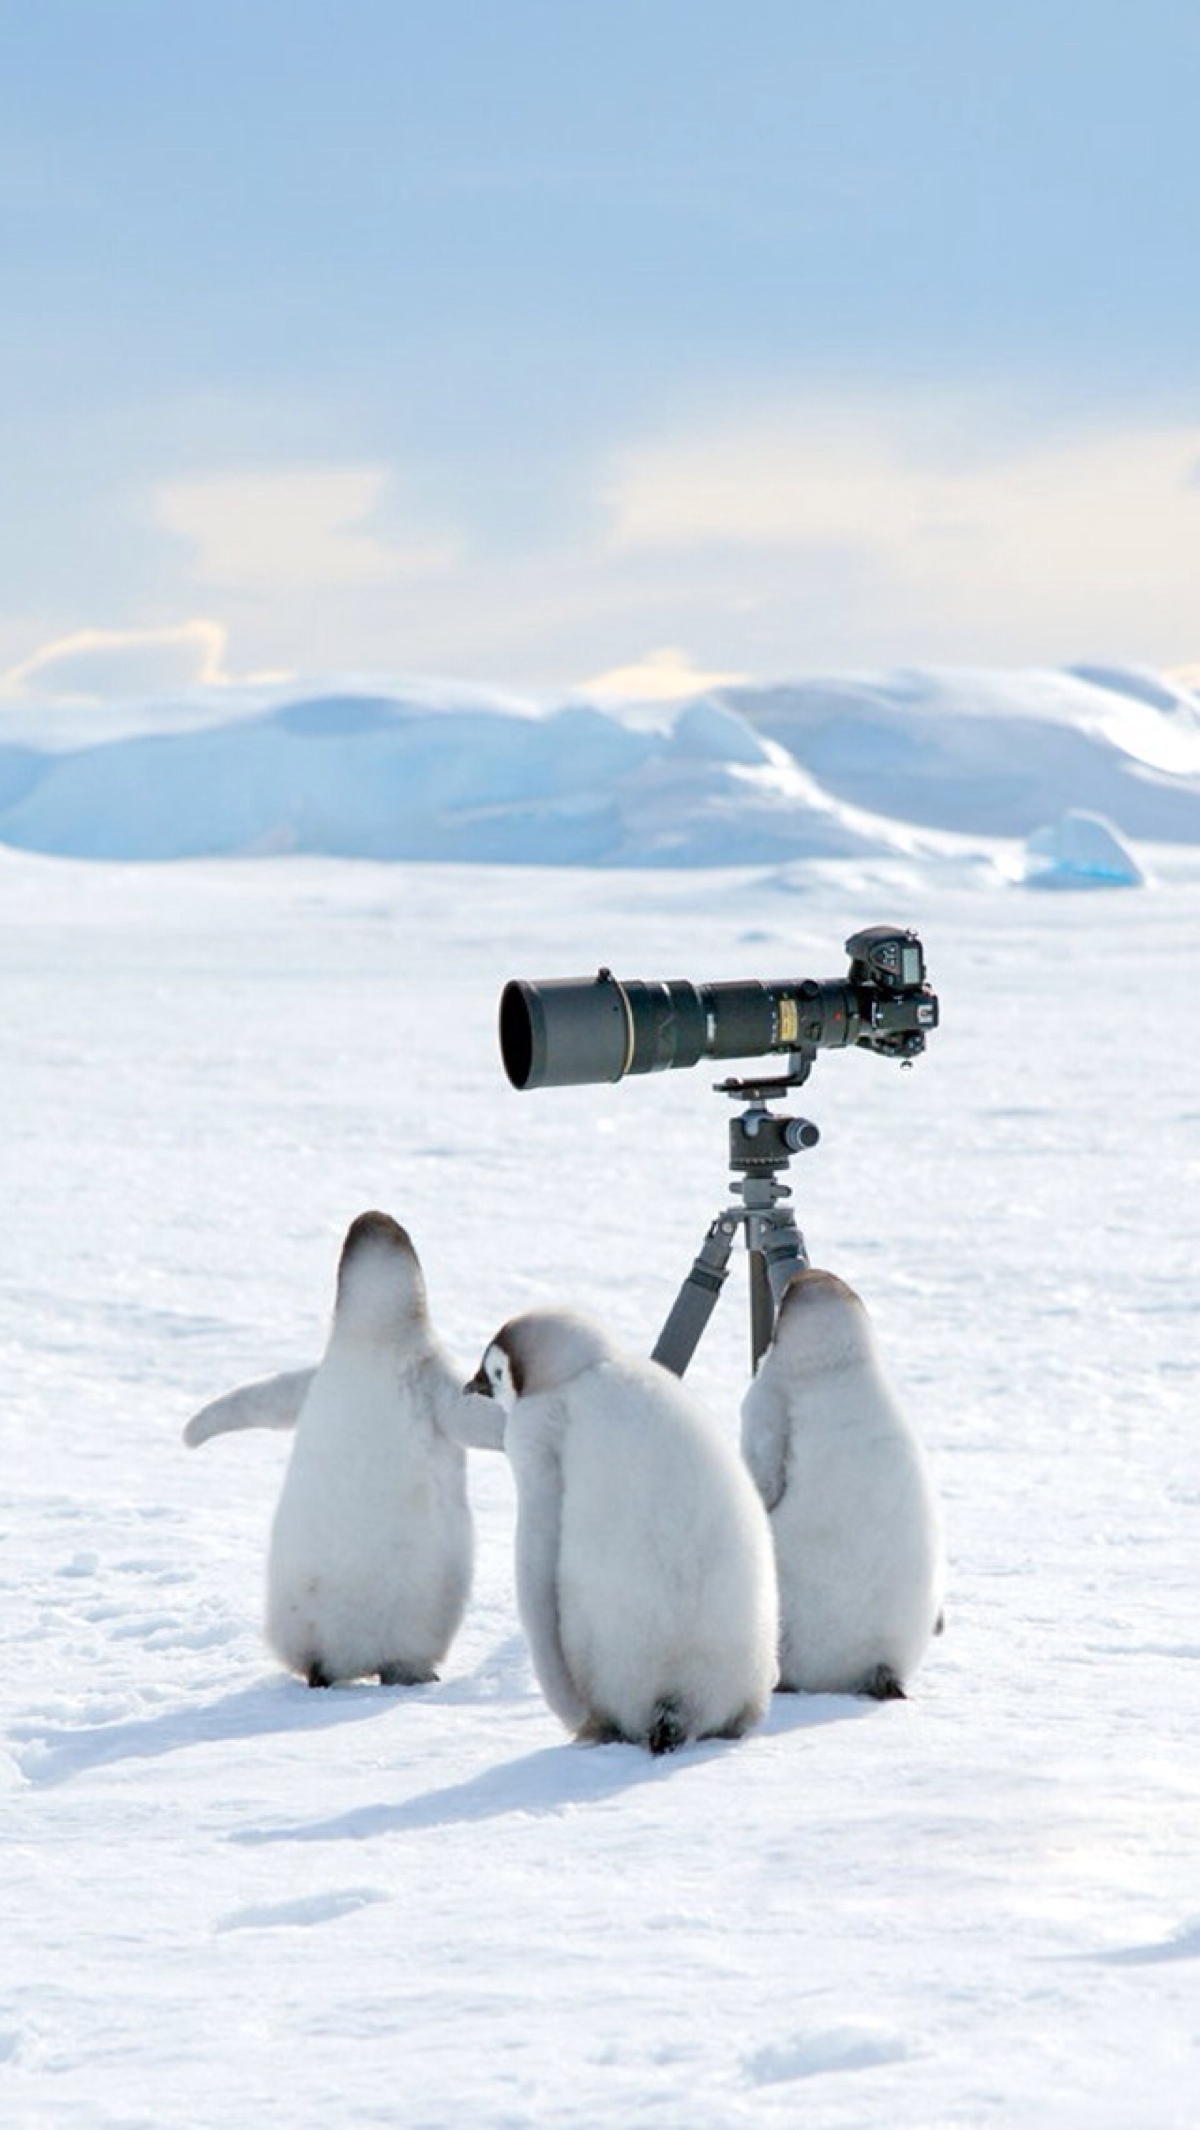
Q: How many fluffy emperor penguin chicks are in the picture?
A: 3